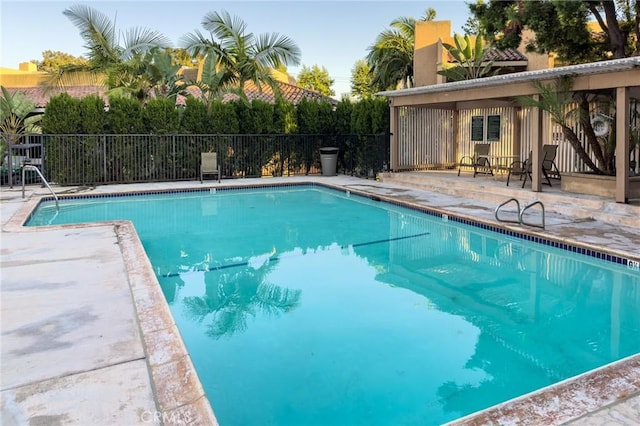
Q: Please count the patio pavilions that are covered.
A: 1